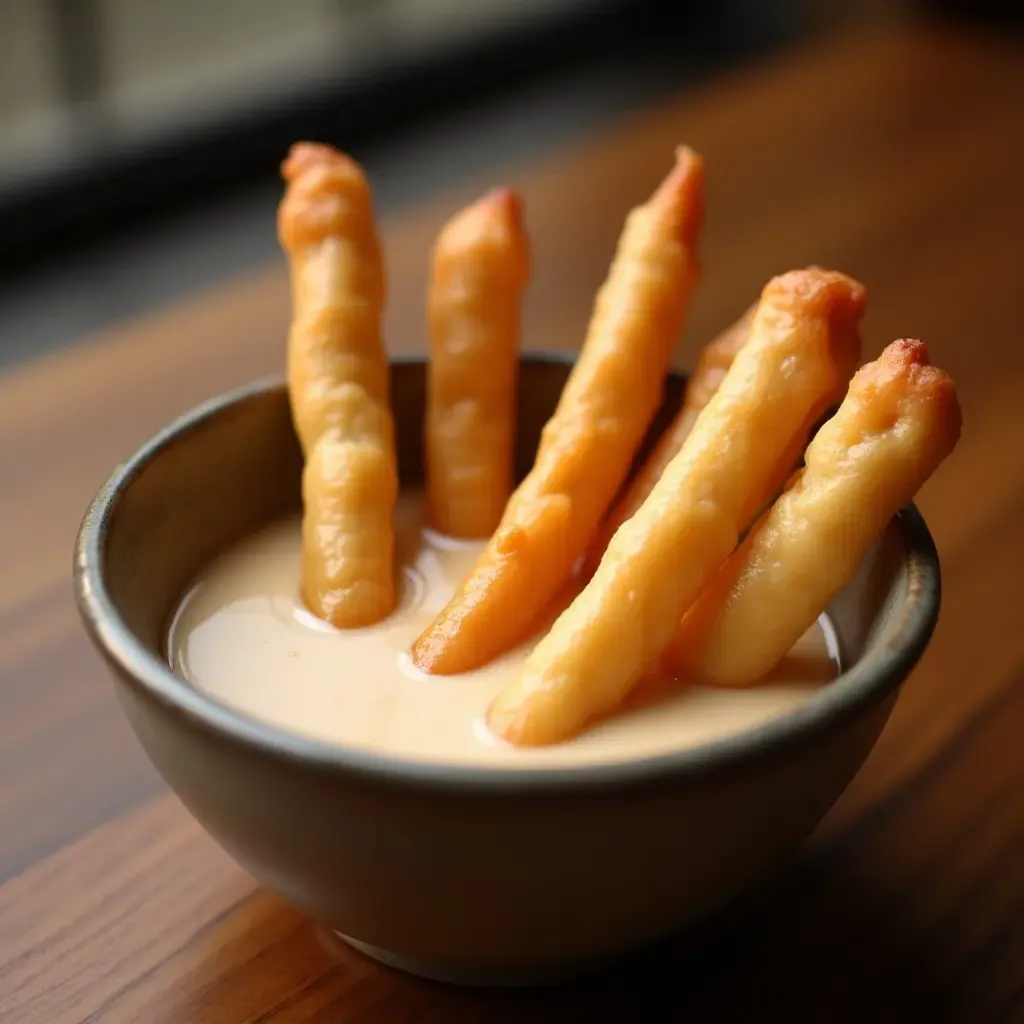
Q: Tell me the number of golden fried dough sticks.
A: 6